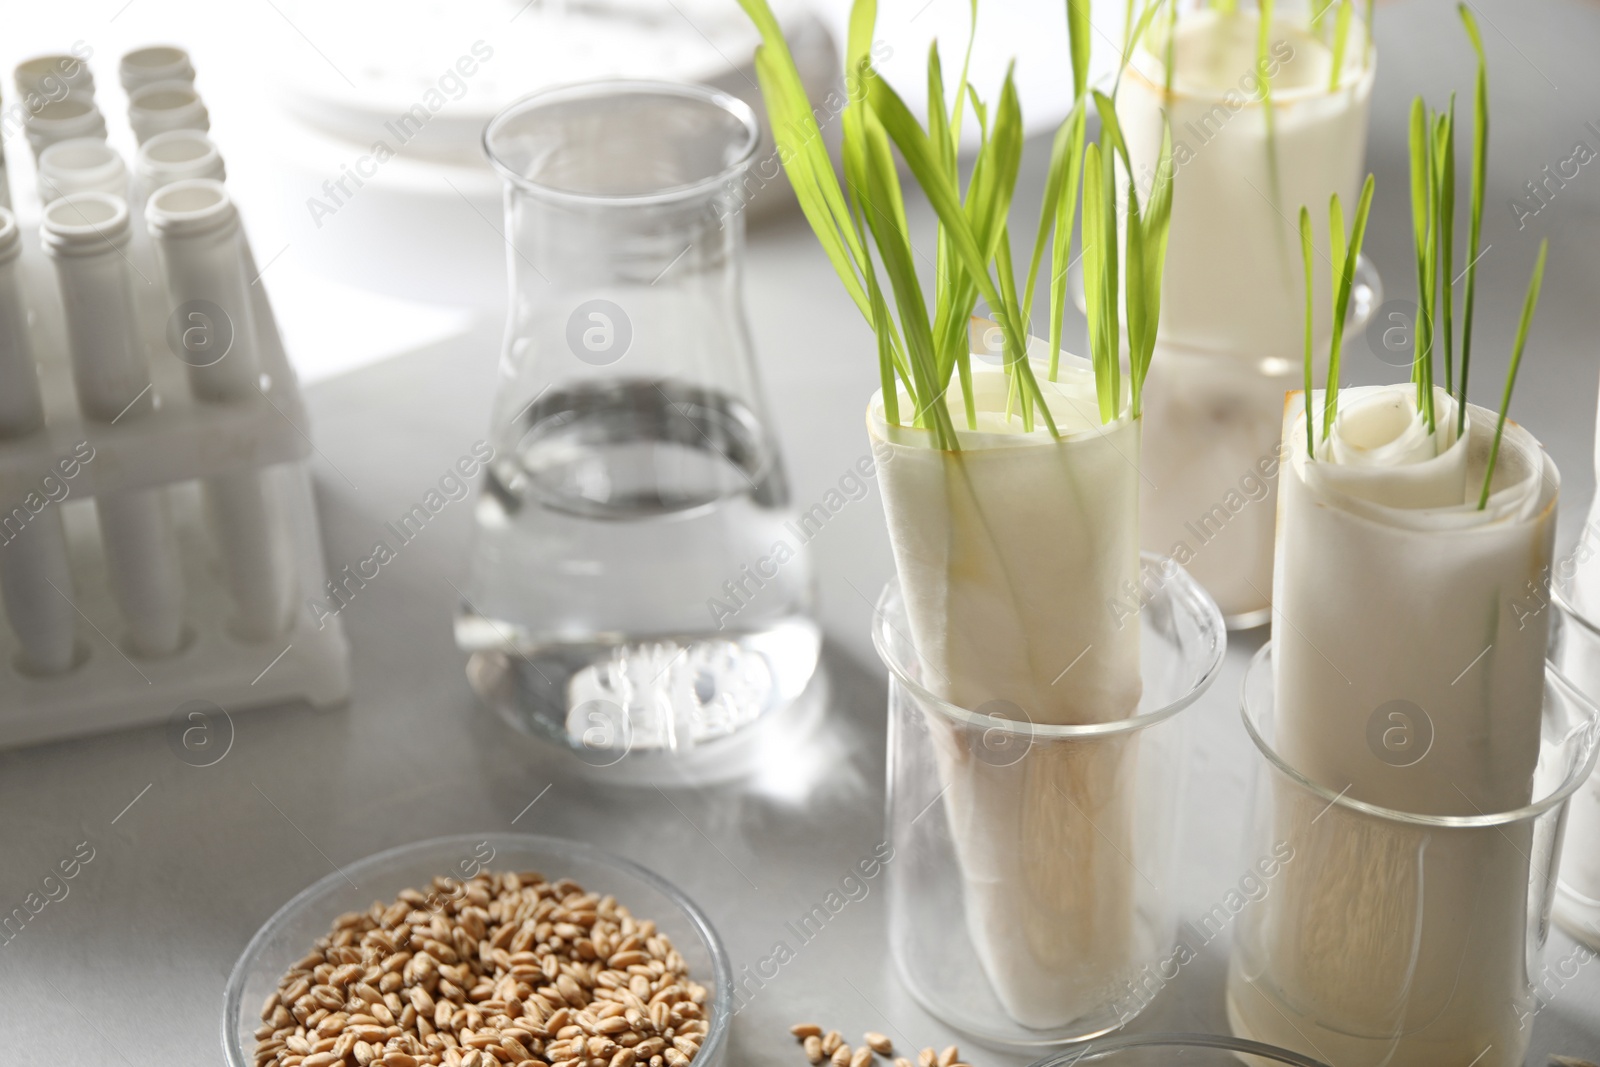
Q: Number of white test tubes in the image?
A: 9